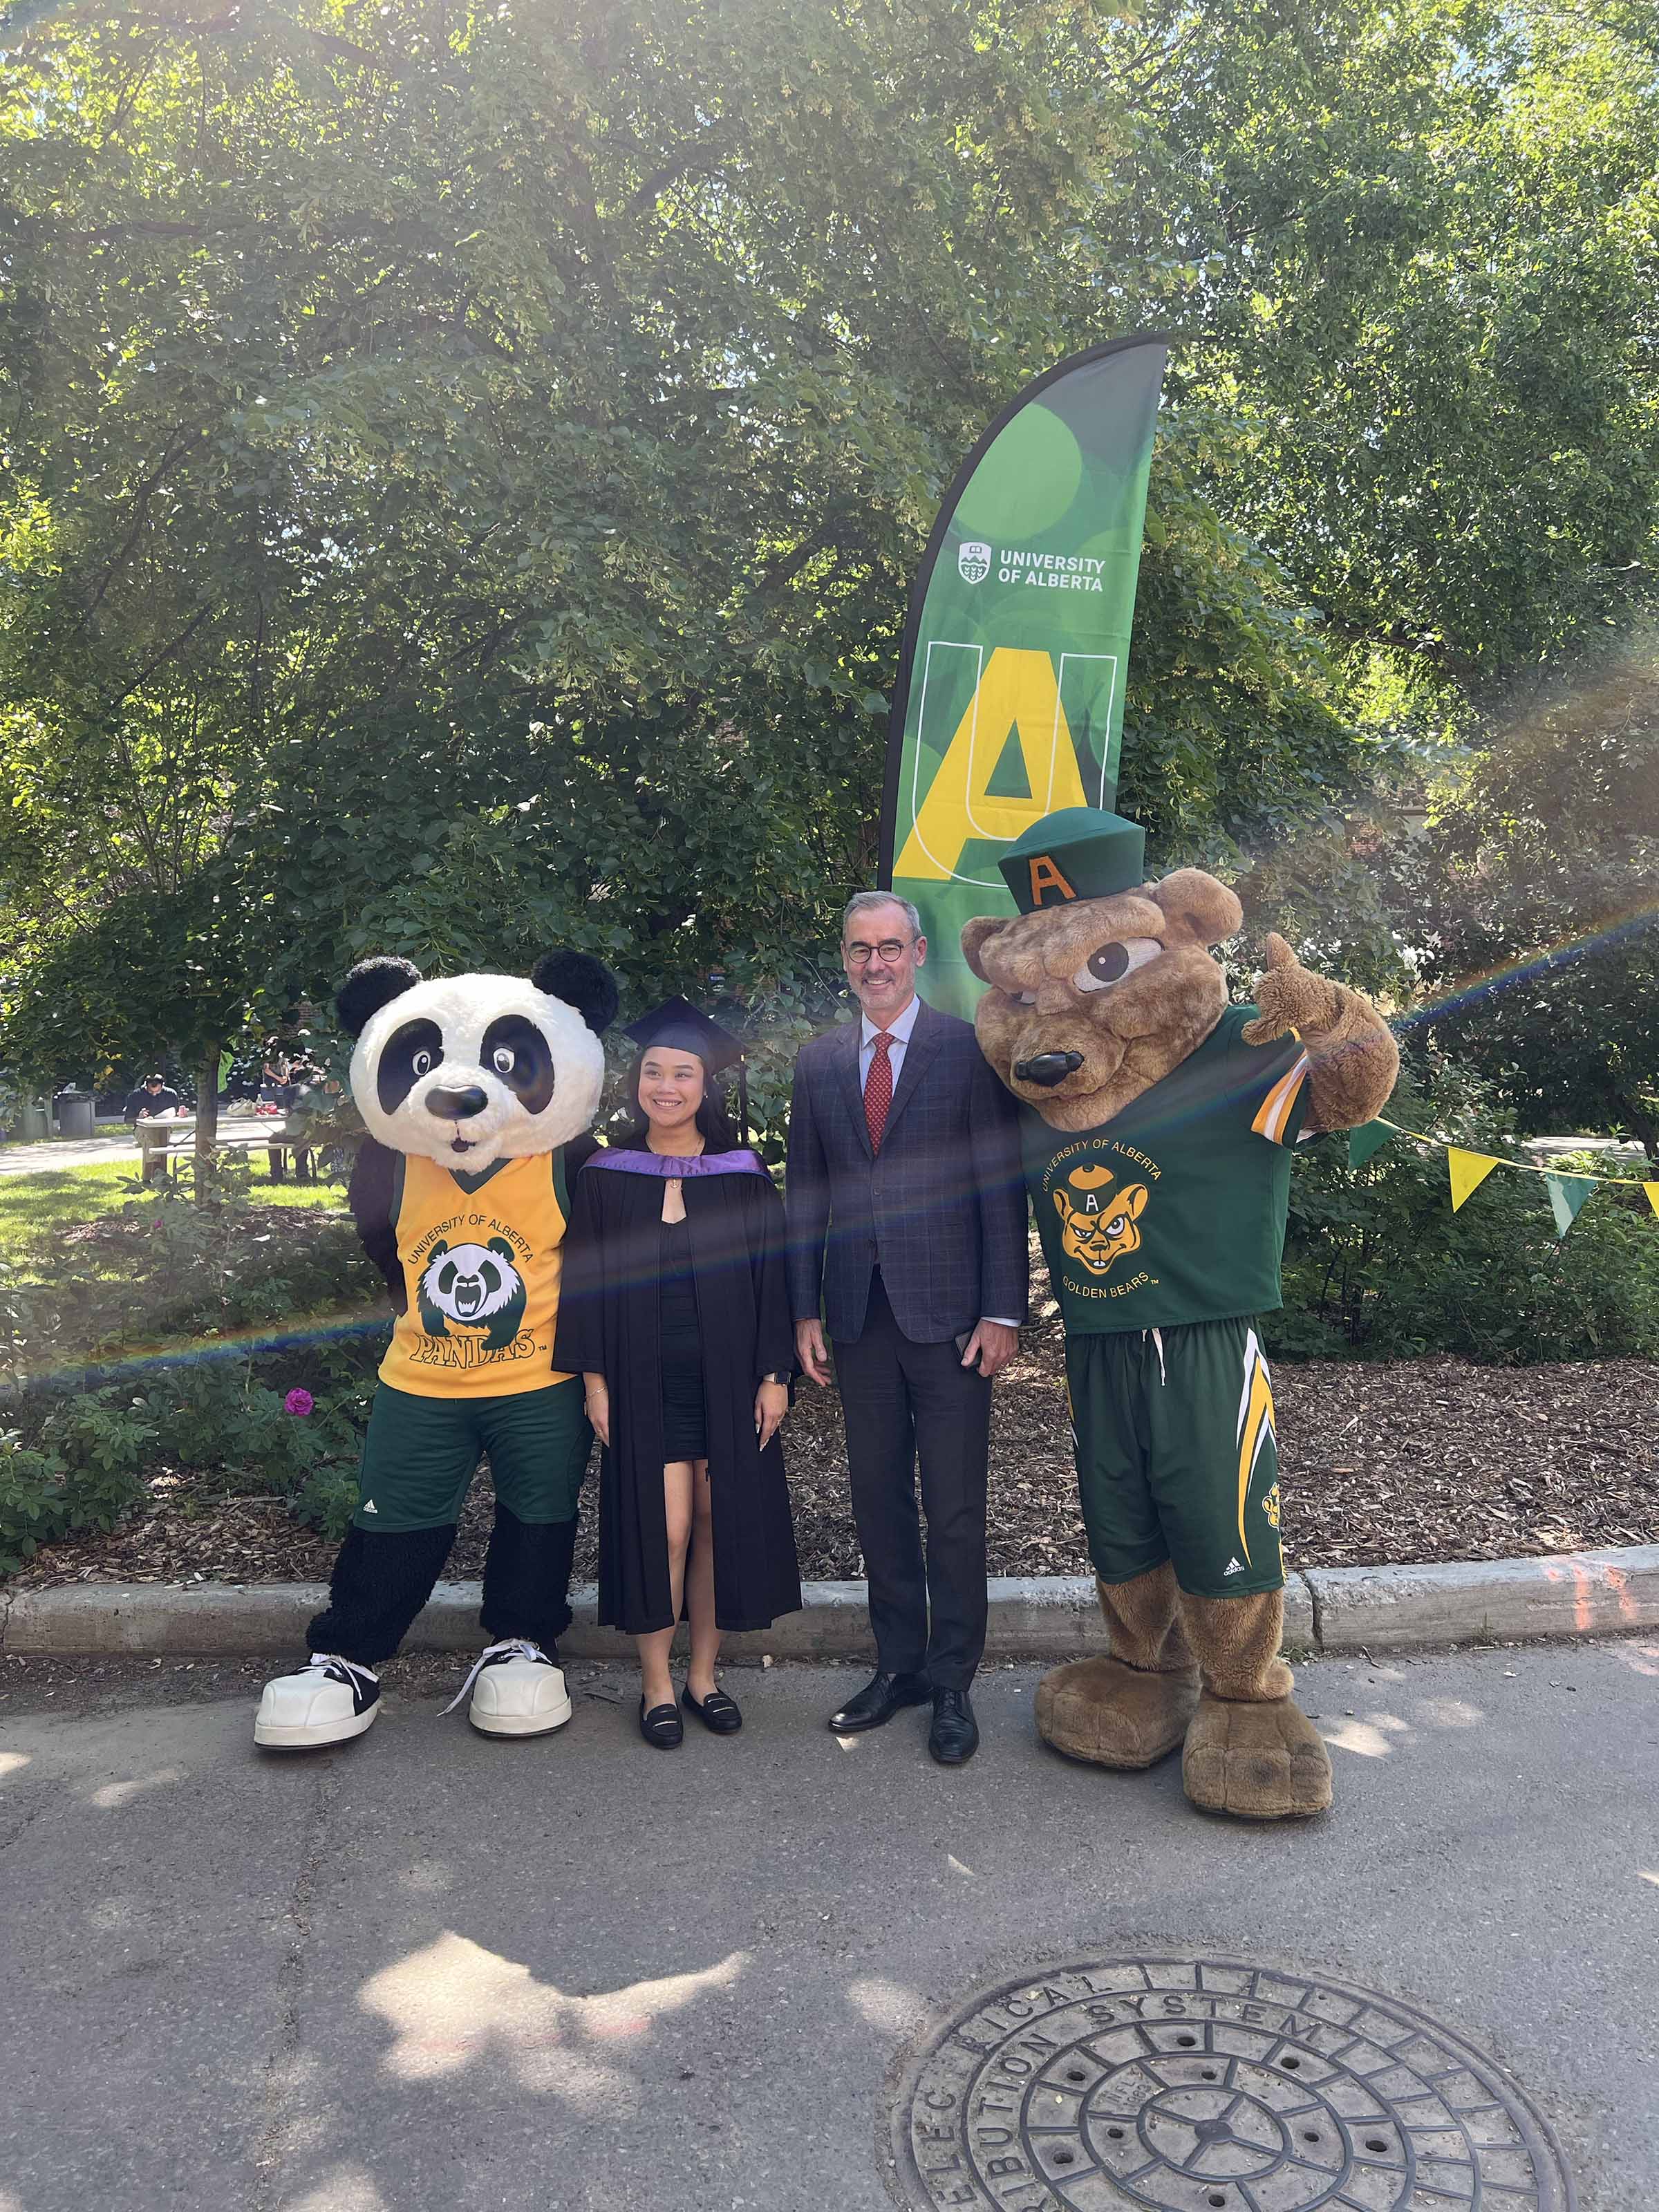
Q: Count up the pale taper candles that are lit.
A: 0